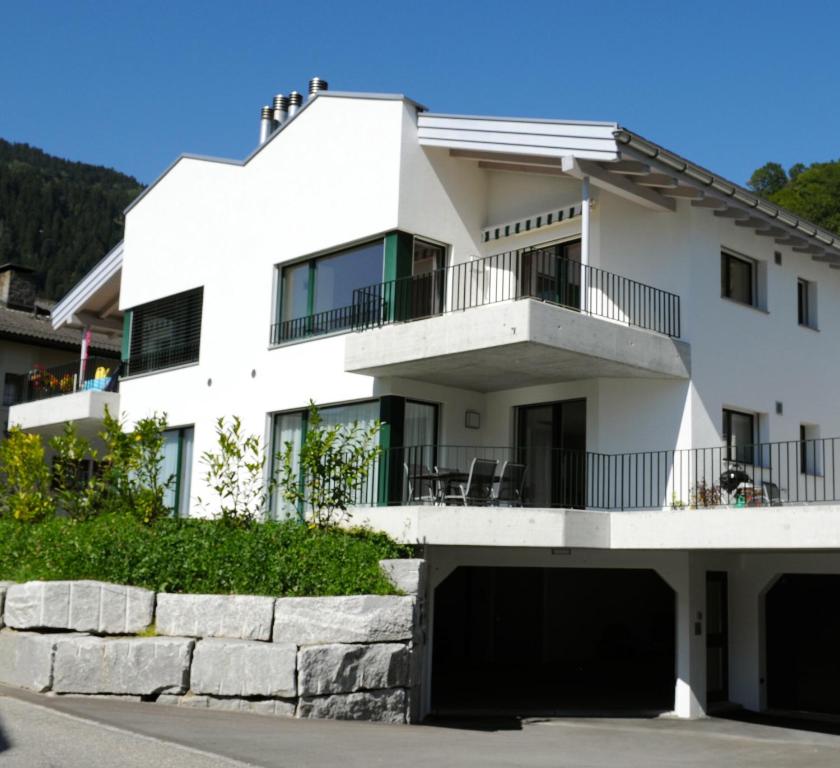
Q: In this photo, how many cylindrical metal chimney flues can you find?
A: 4